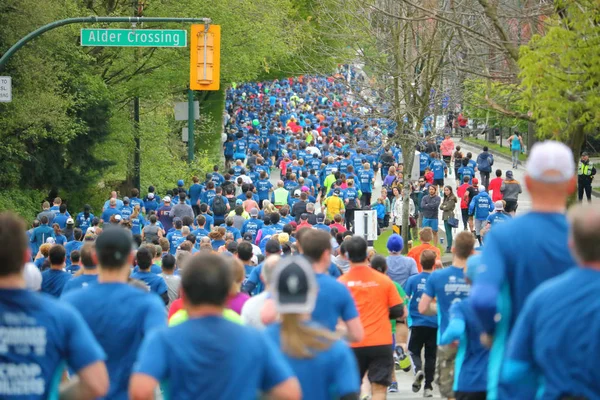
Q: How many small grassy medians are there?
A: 1